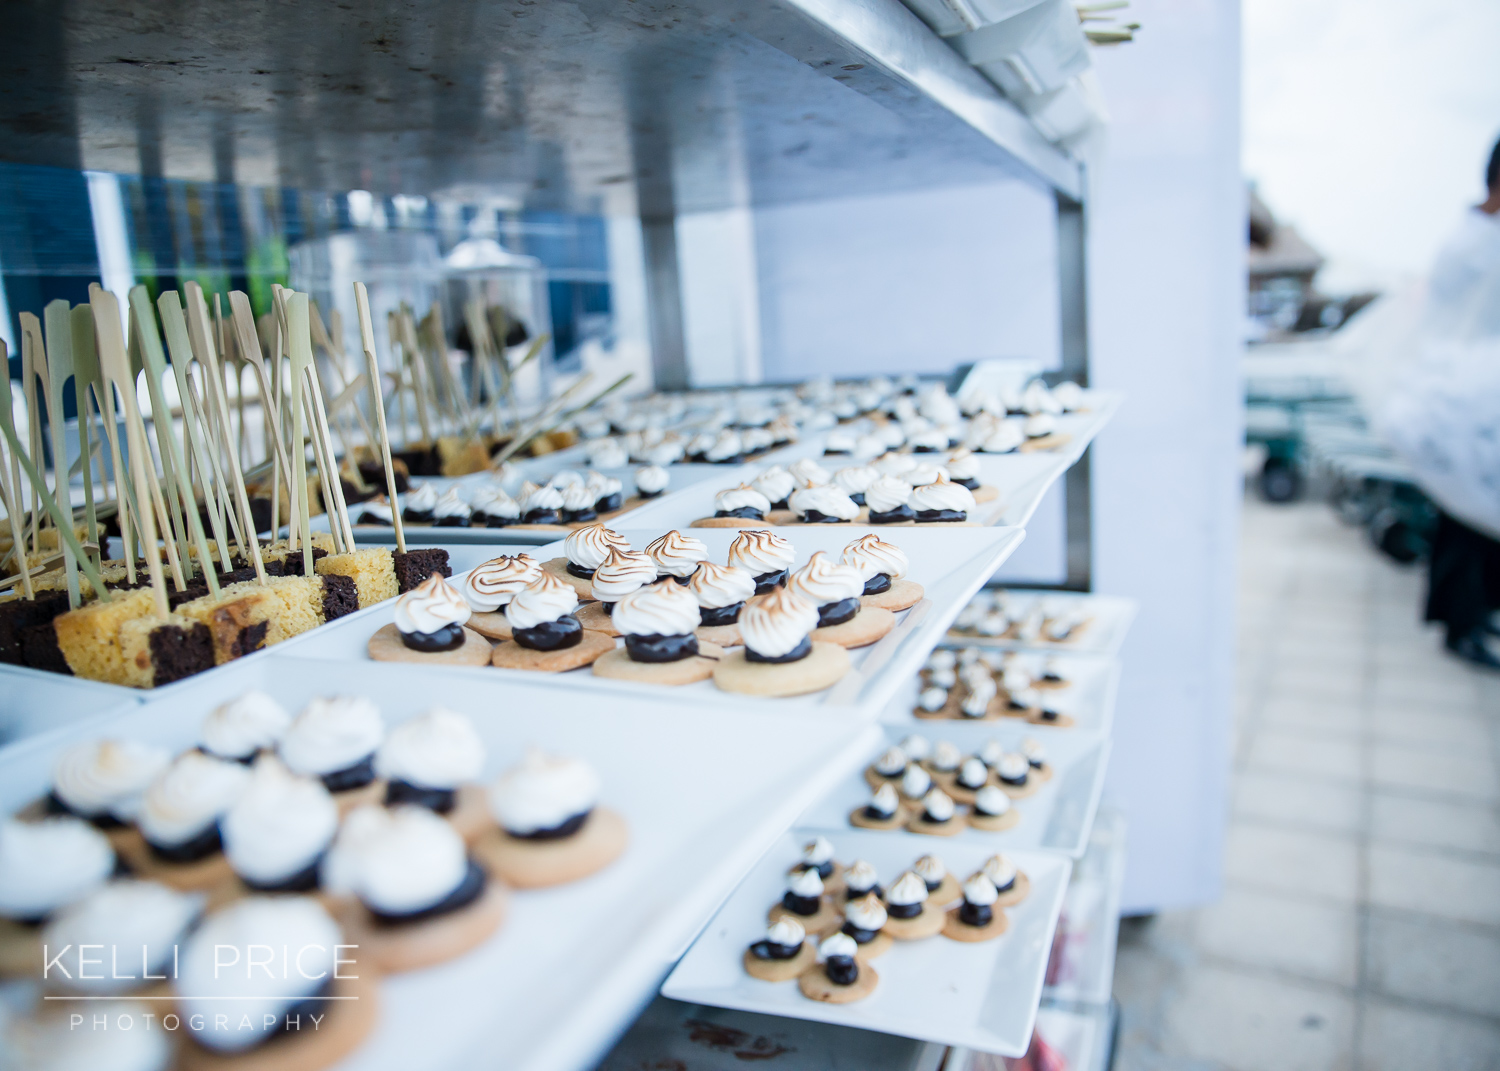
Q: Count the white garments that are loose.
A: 1